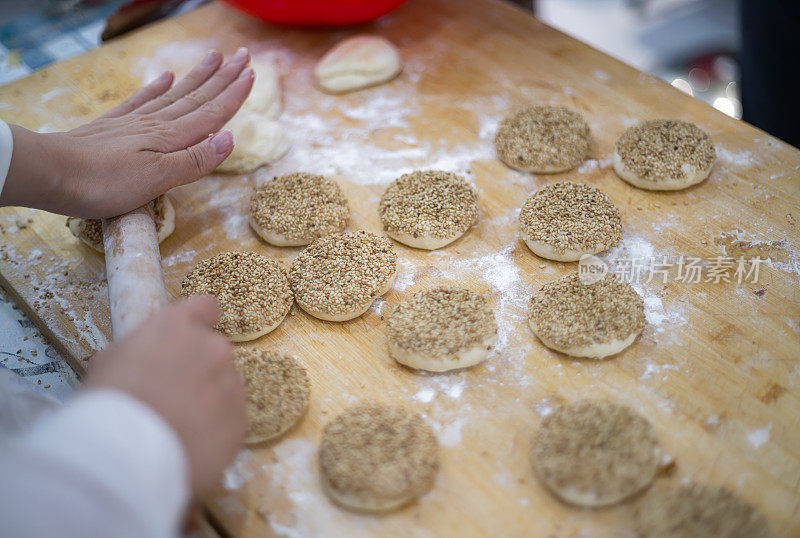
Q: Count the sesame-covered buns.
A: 14